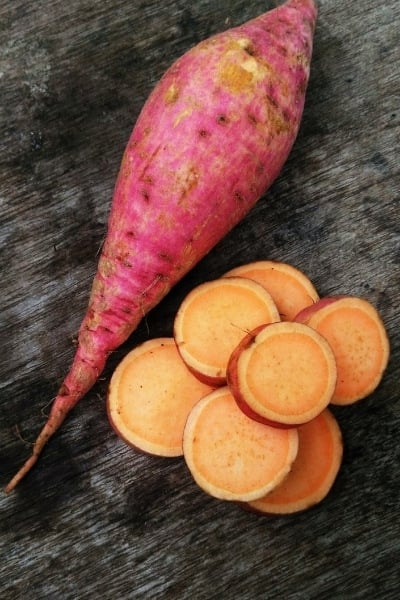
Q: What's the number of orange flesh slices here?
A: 7